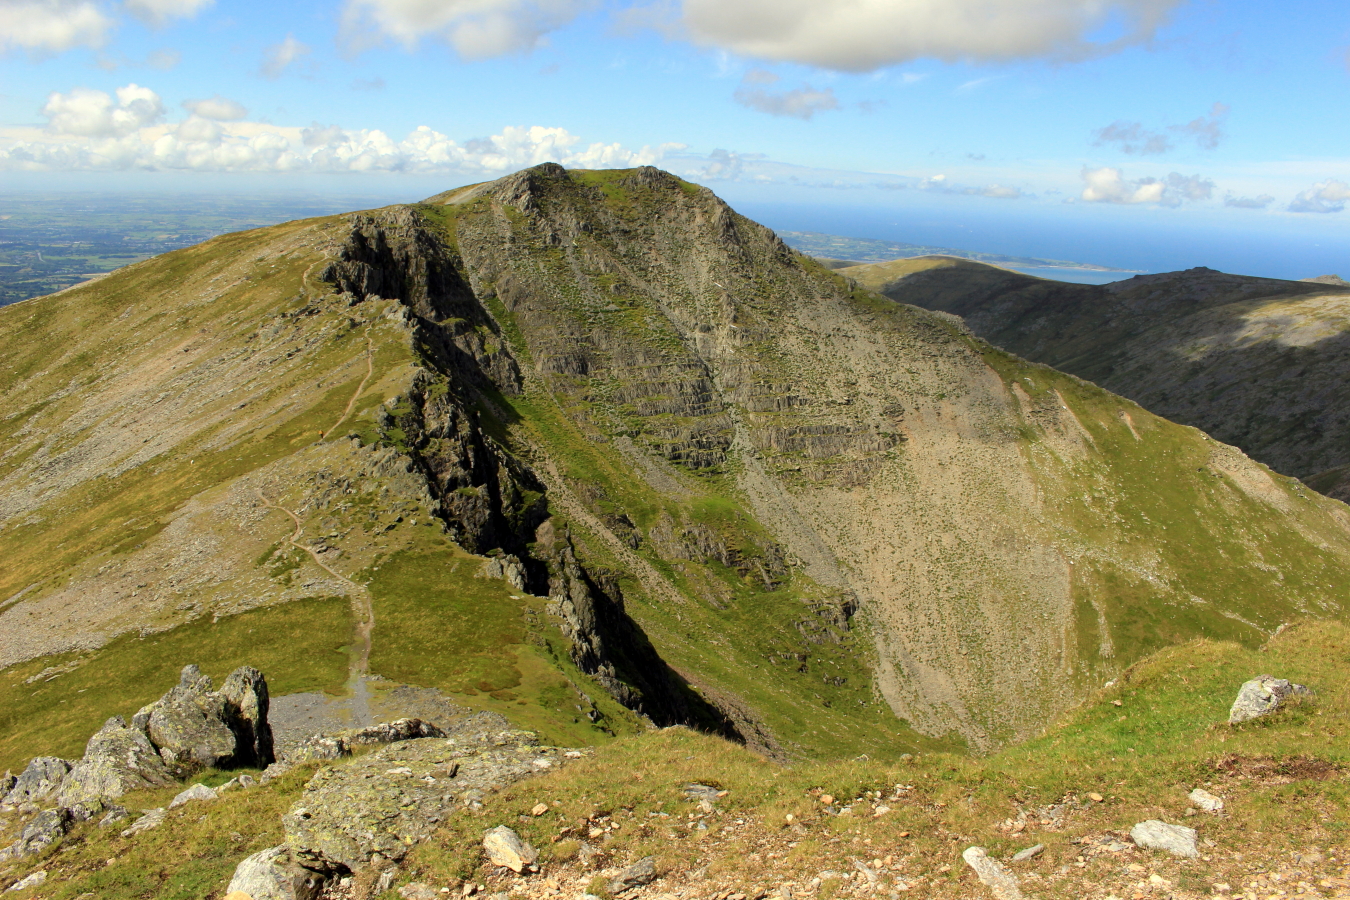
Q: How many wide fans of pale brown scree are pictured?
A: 1